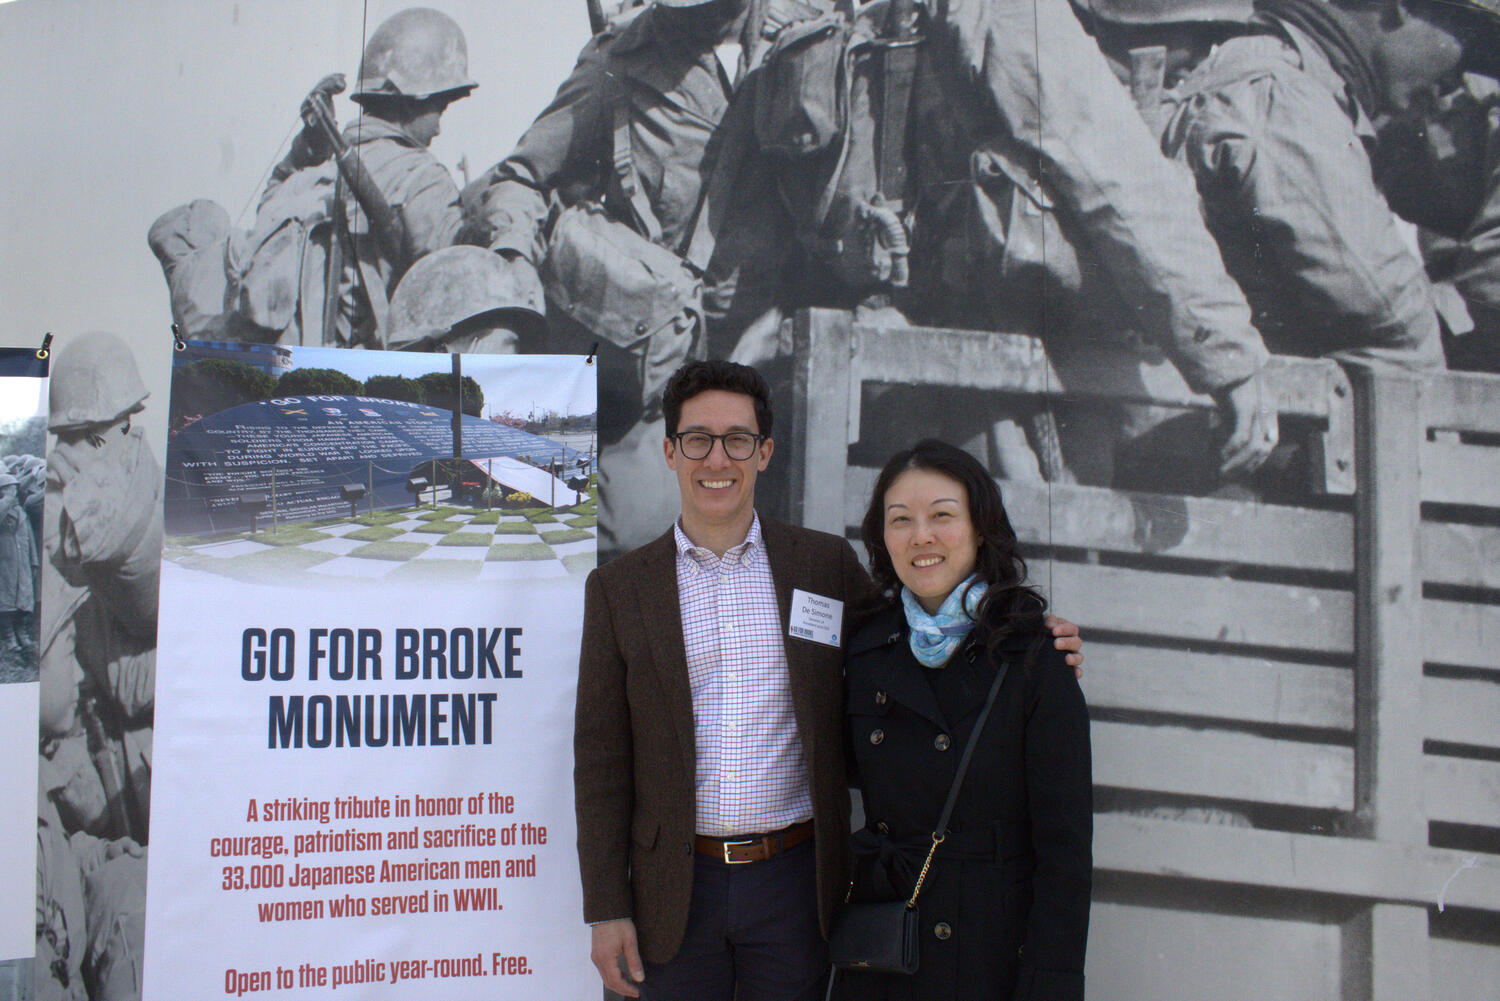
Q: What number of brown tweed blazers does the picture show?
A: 1